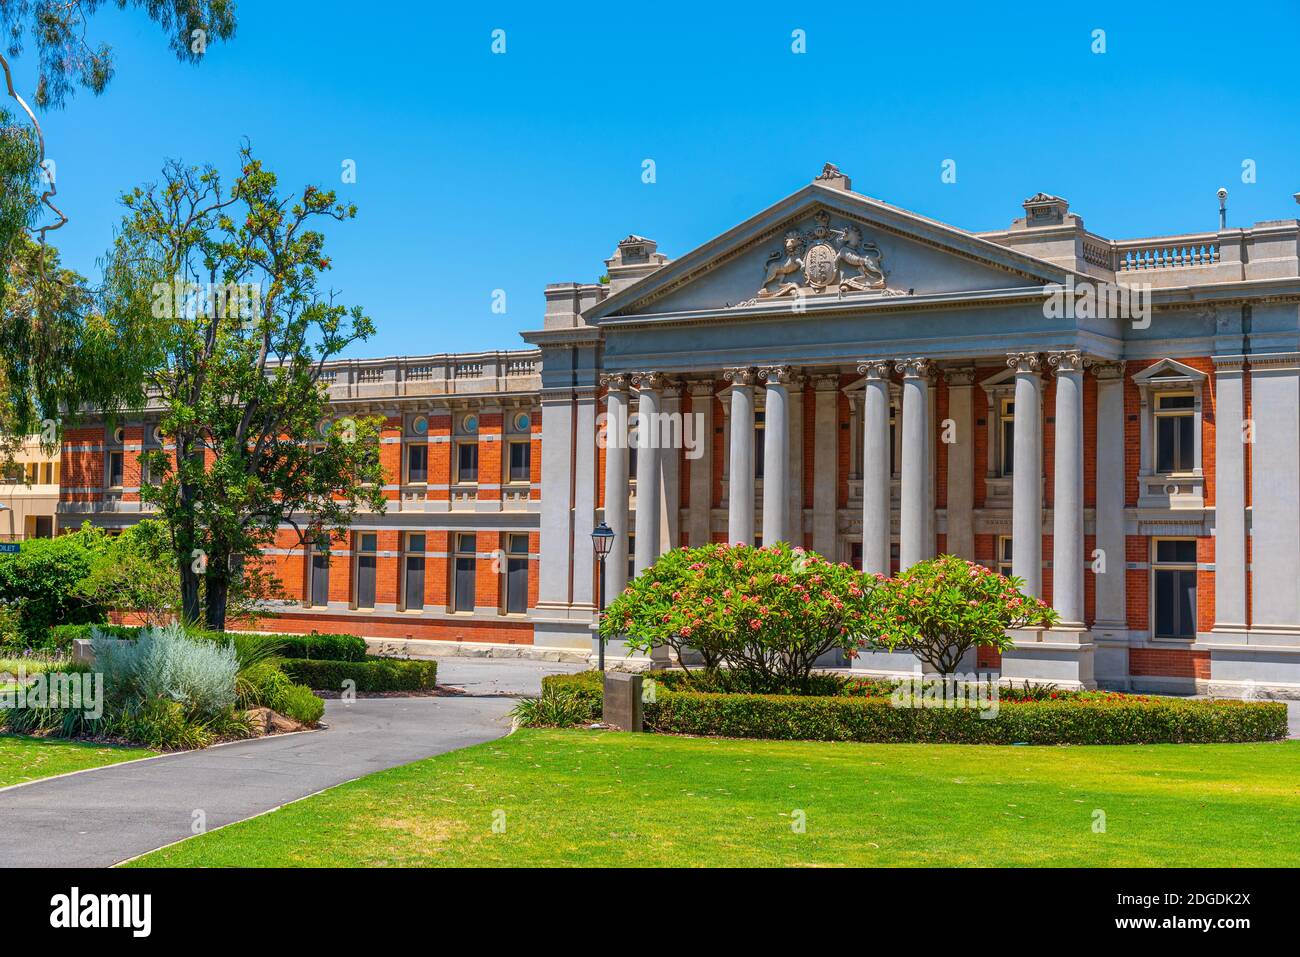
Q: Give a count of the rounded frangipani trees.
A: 2